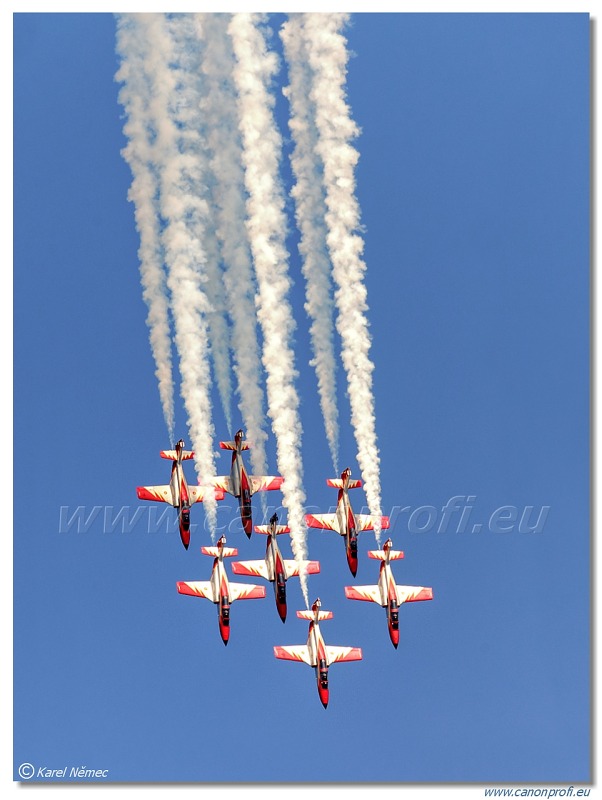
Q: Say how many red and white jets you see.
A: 7